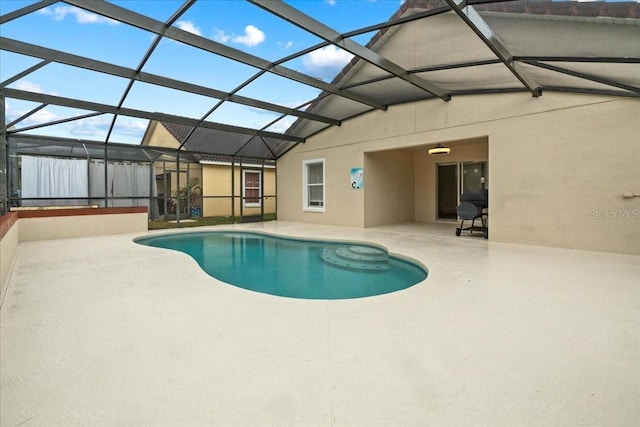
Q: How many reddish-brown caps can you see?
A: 2